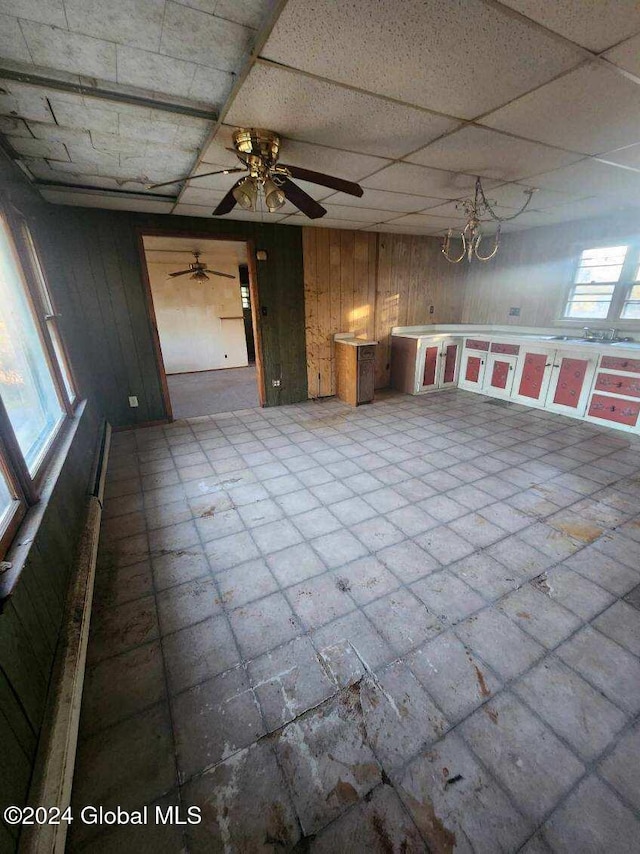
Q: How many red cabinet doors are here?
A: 6